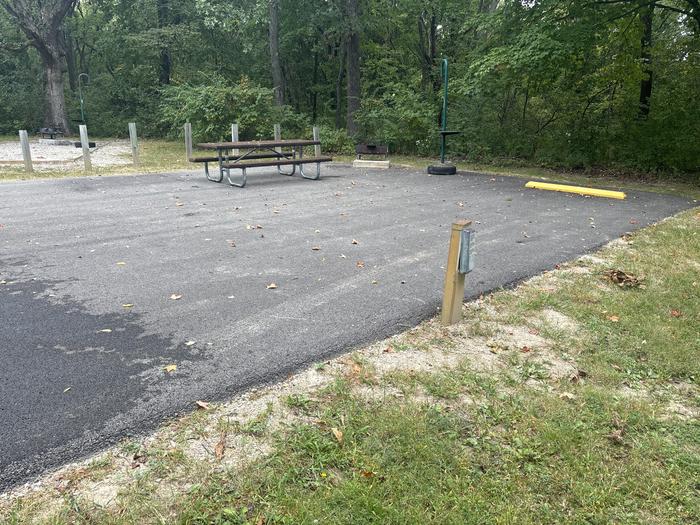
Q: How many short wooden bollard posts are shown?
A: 7